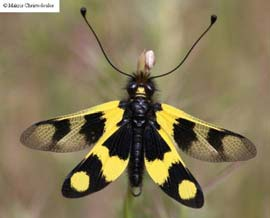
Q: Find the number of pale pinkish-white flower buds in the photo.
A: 1